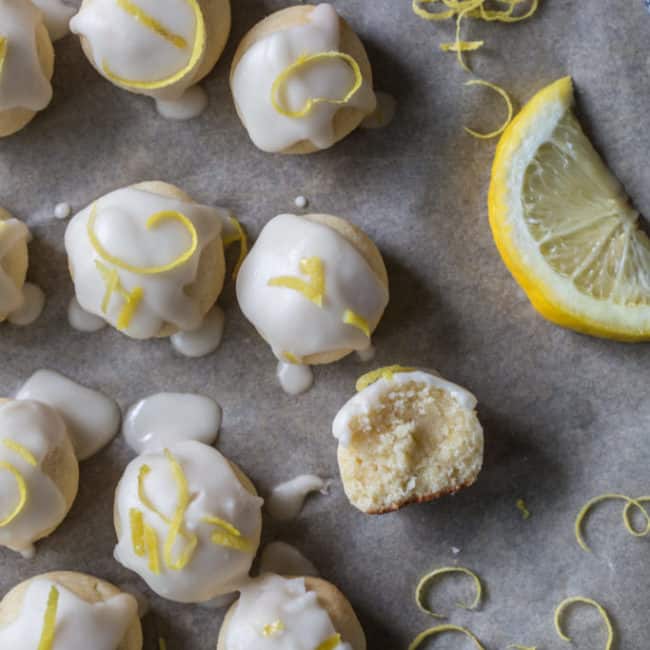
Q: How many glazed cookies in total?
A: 11